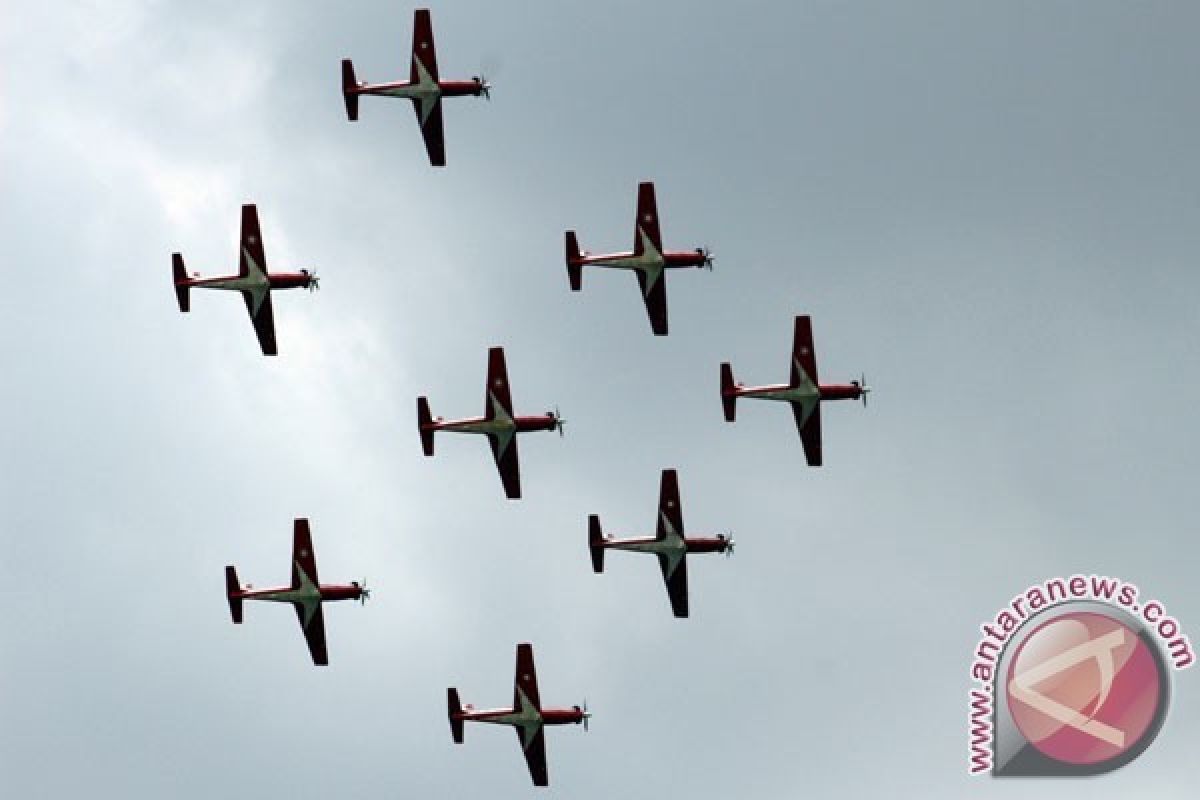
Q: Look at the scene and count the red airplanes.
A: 8